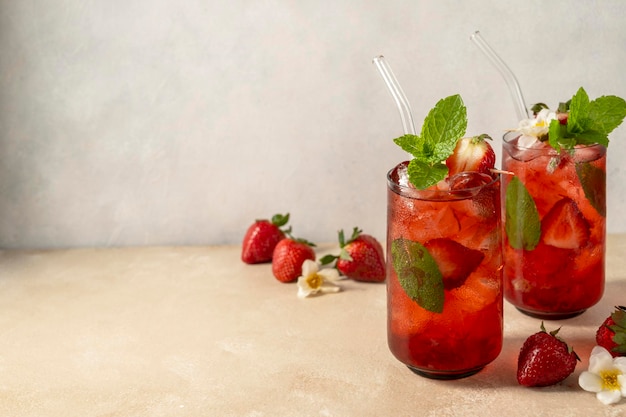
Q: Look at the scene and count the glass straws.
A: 2